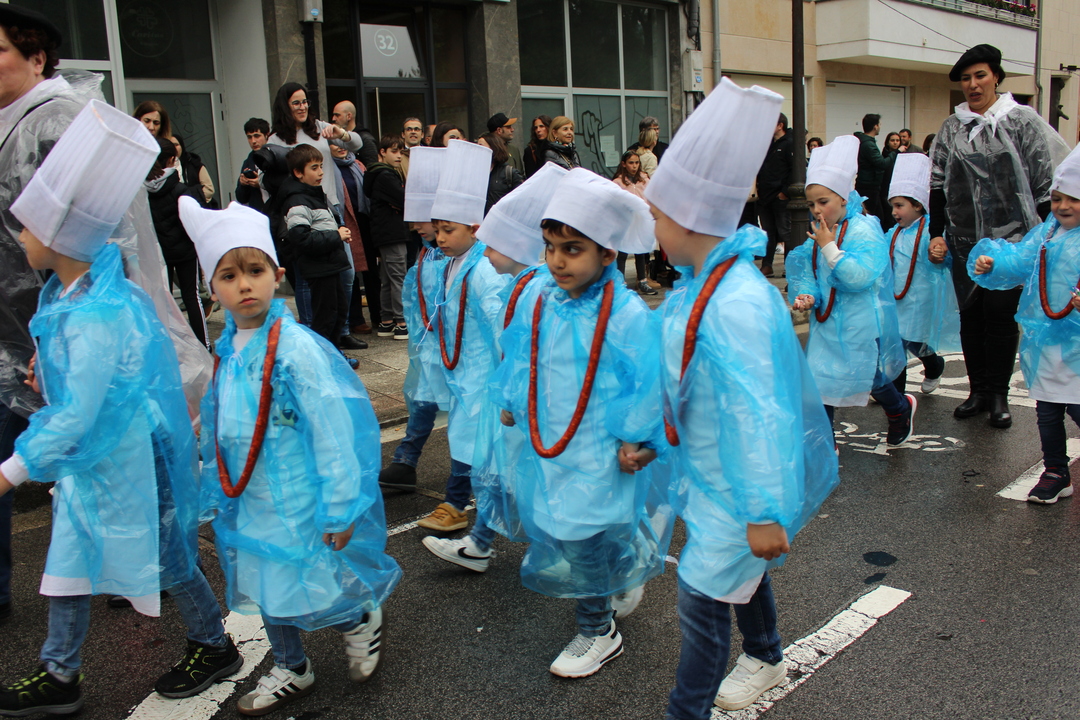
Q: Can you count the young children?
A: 10